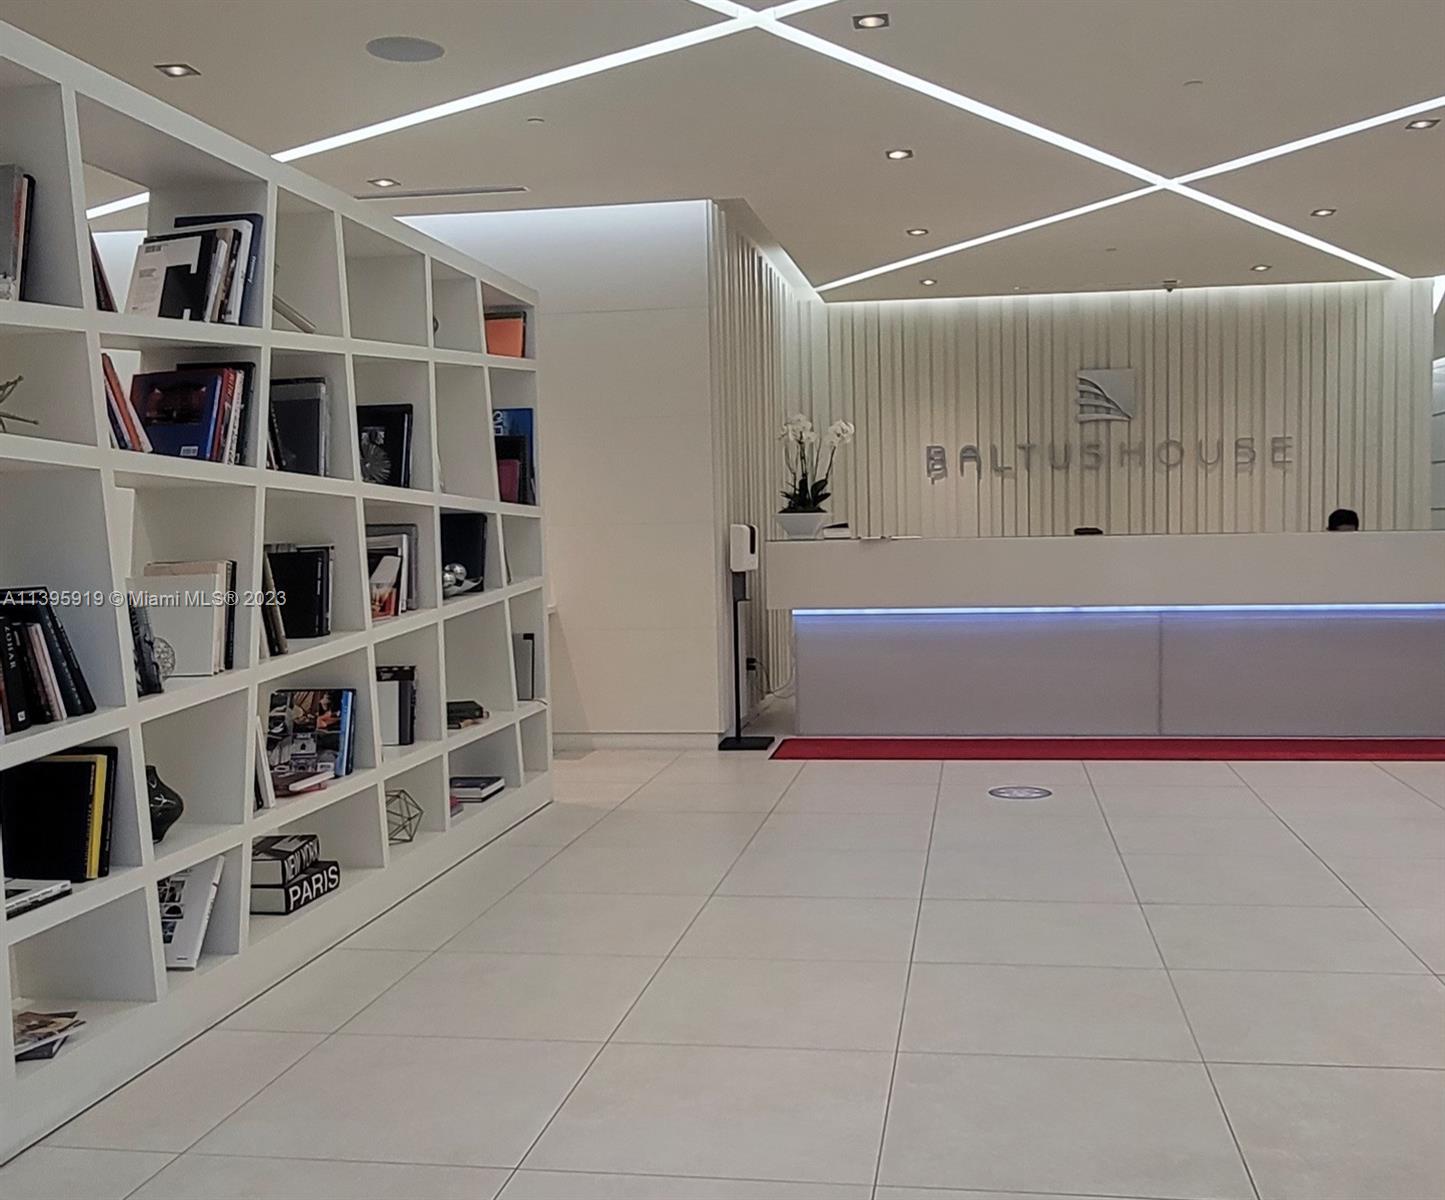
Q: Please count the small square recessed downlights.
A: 9